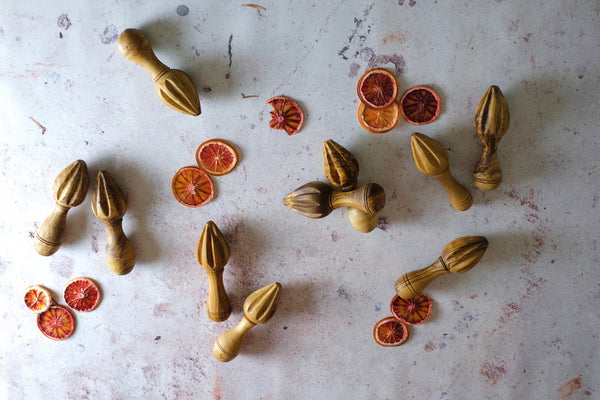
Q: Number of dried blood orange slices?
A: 11